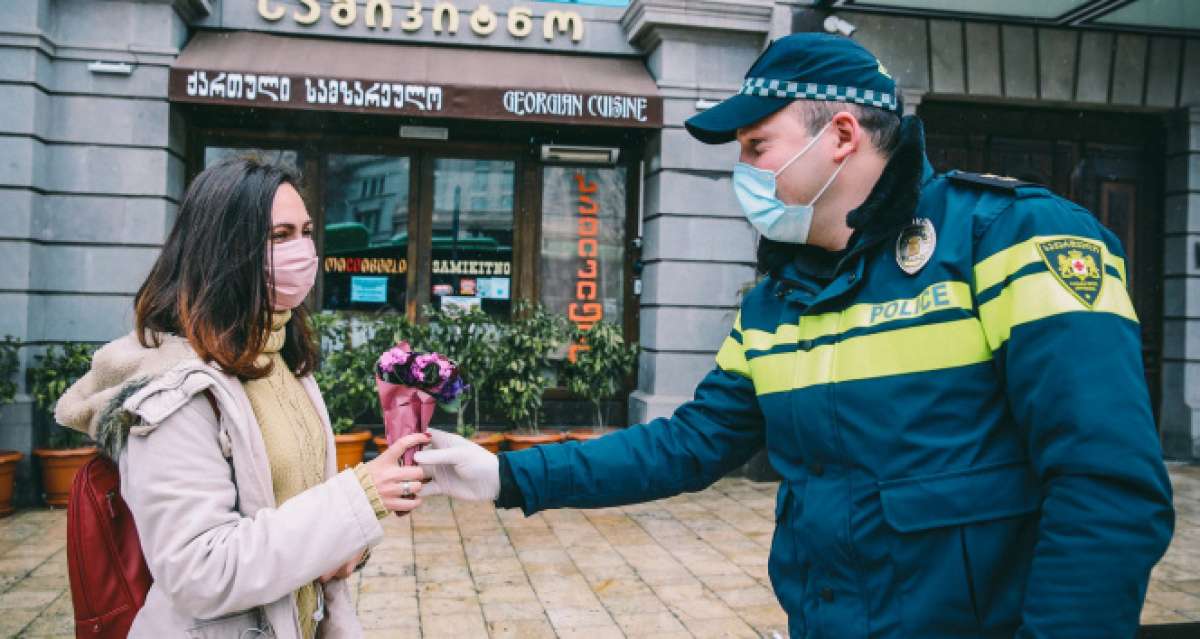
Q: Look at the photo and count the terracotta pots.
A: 7